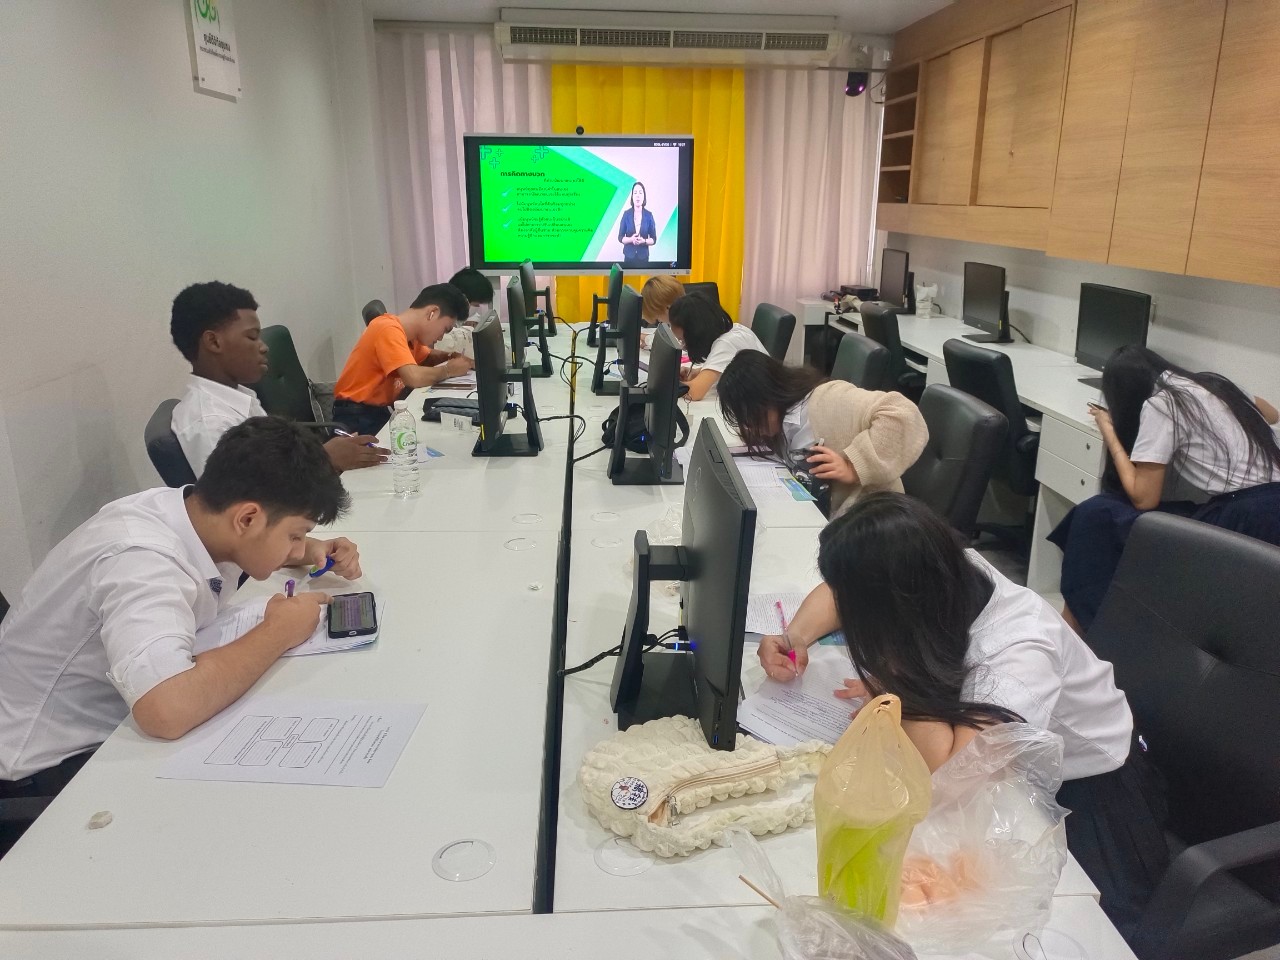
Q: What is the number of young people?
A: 9